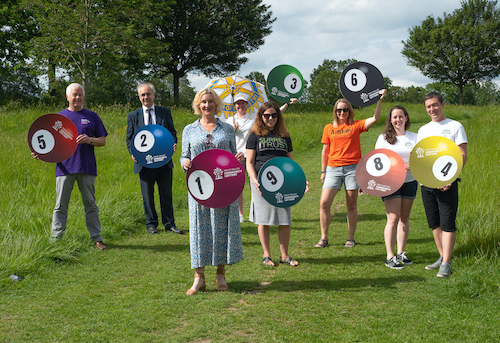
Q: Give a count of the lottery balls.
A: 8